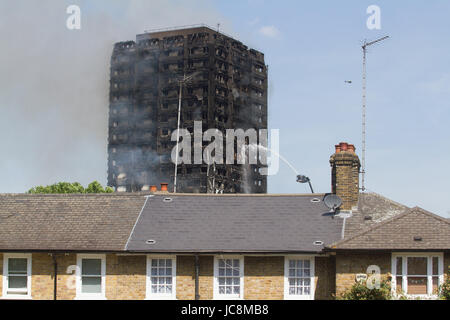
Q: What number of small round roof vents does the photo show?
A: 4